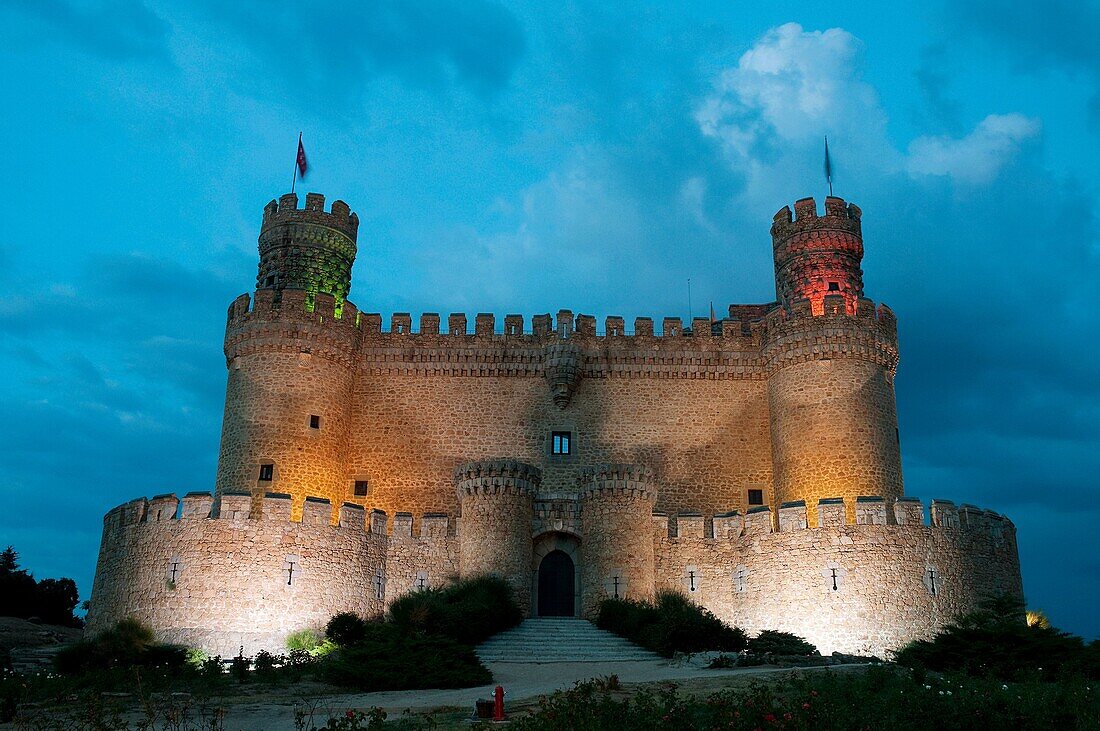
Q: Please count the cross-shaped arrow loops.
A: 9